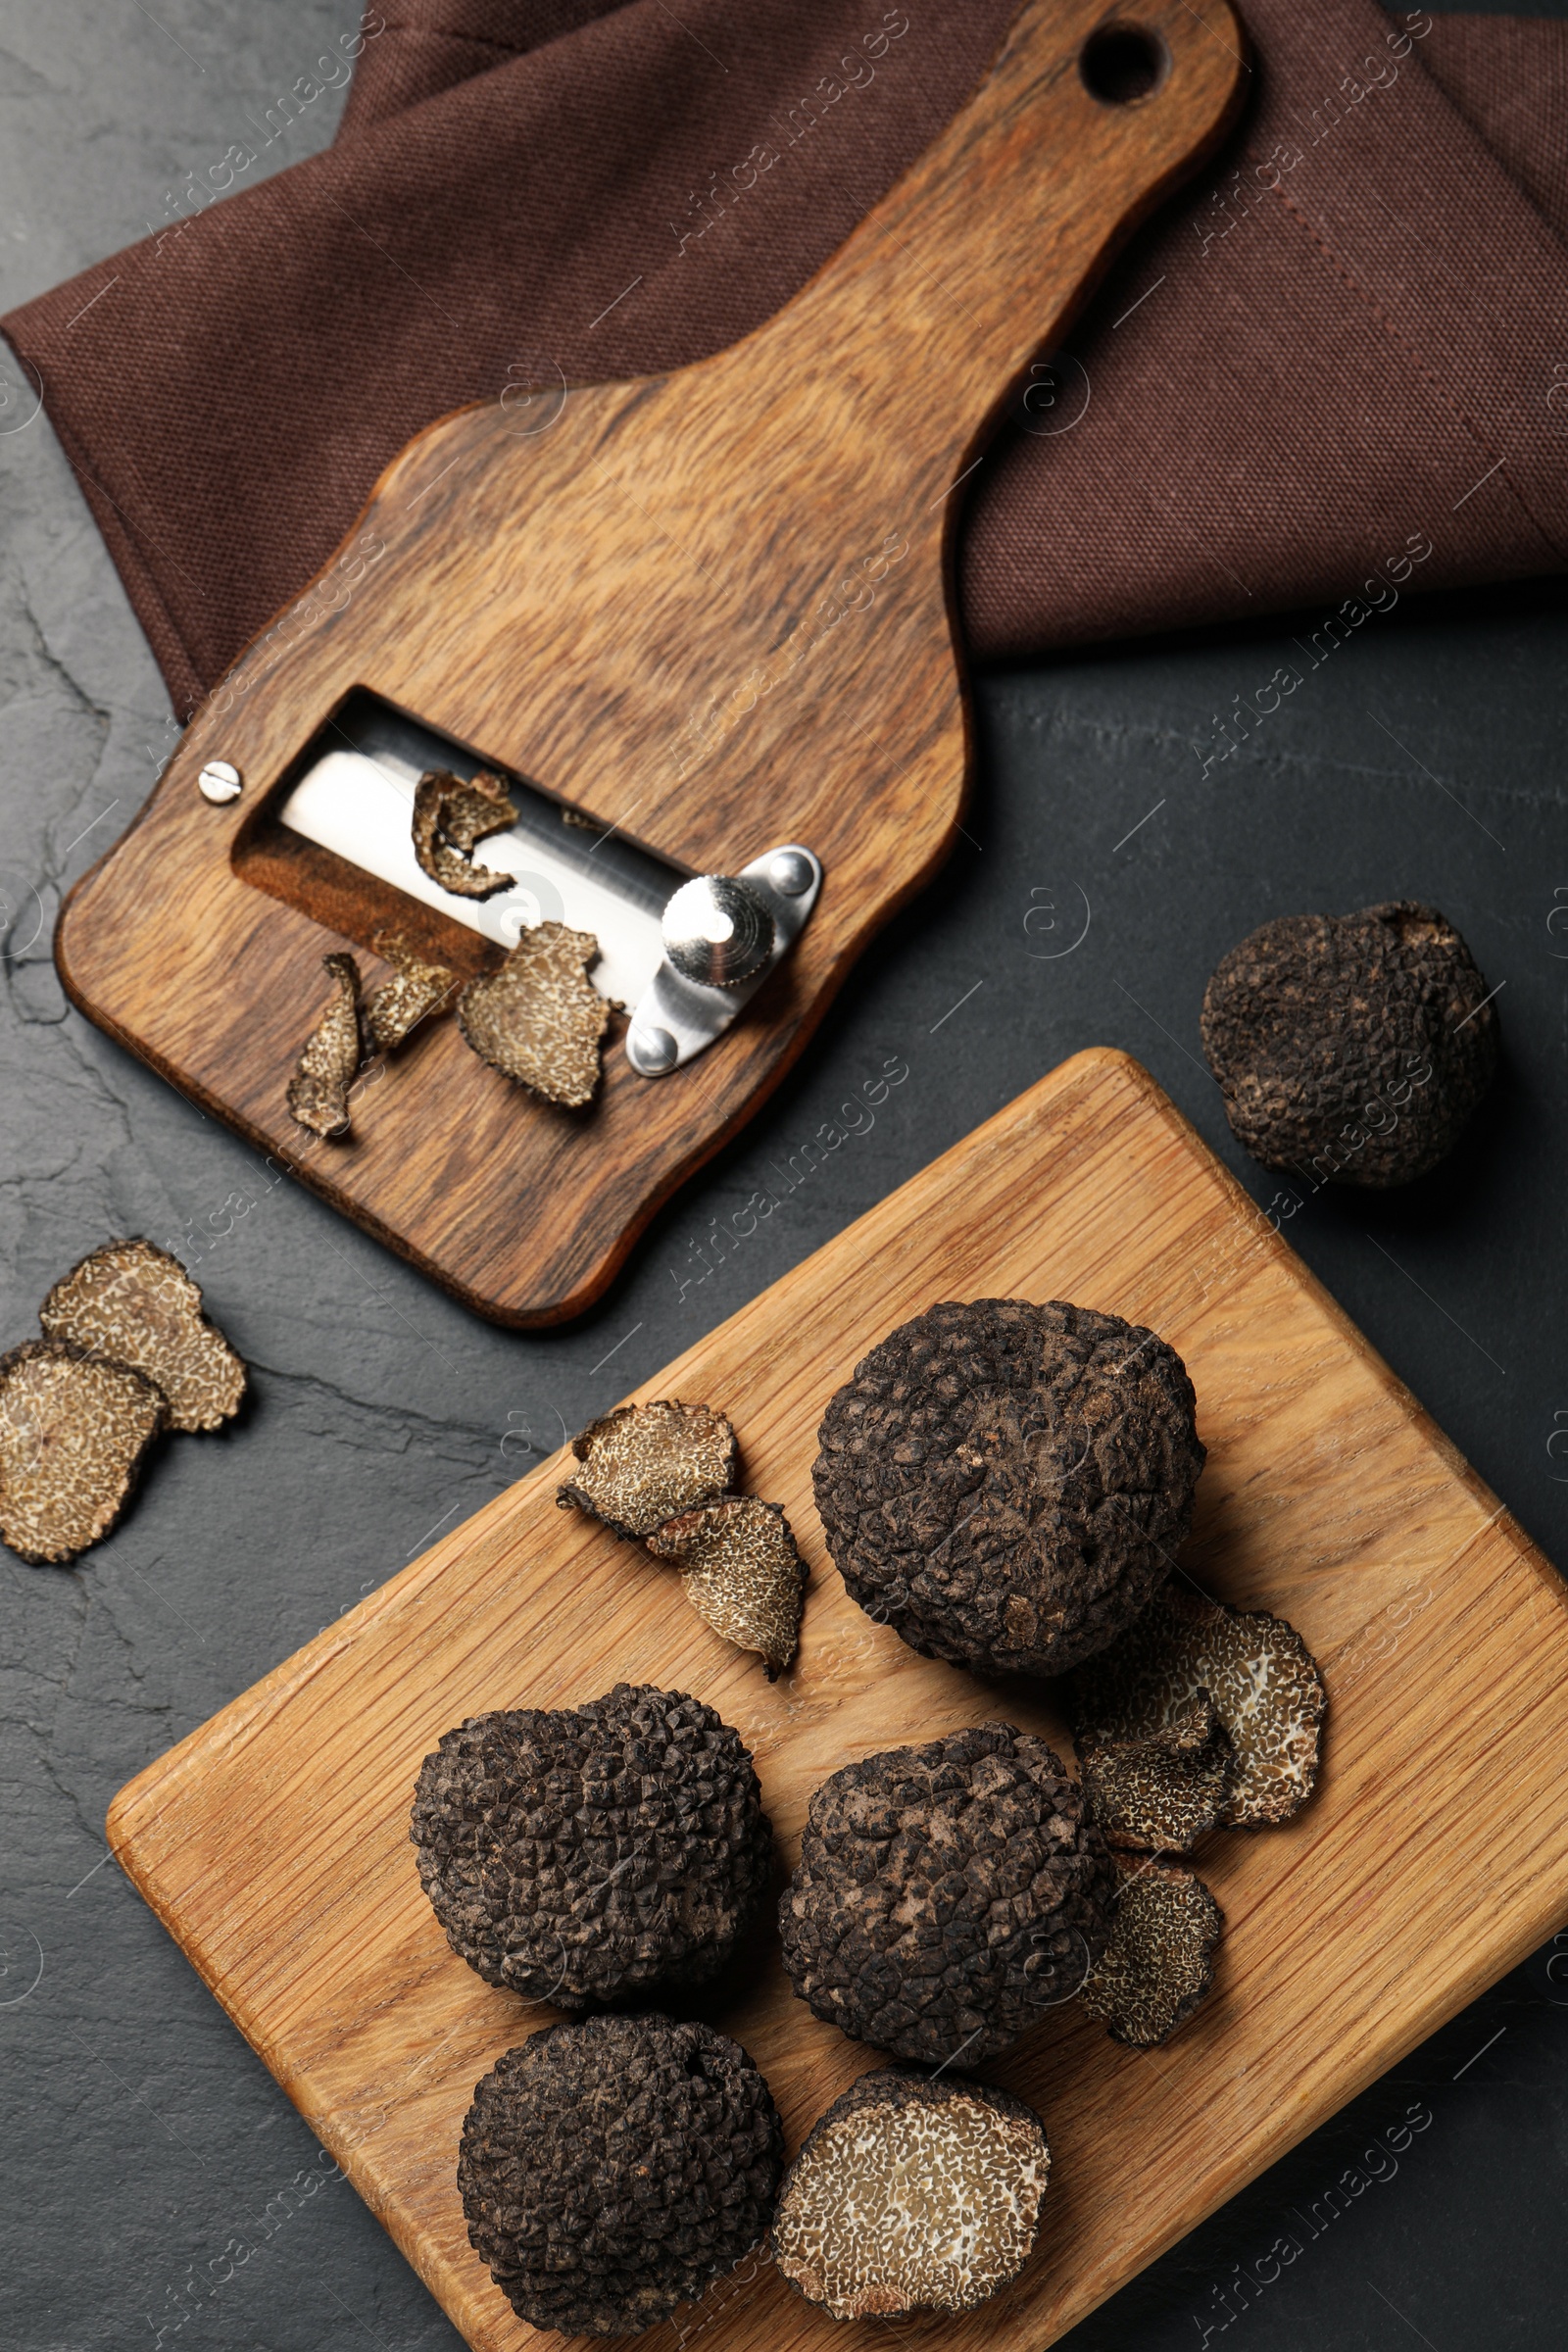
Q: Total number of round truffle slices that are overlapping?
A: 2